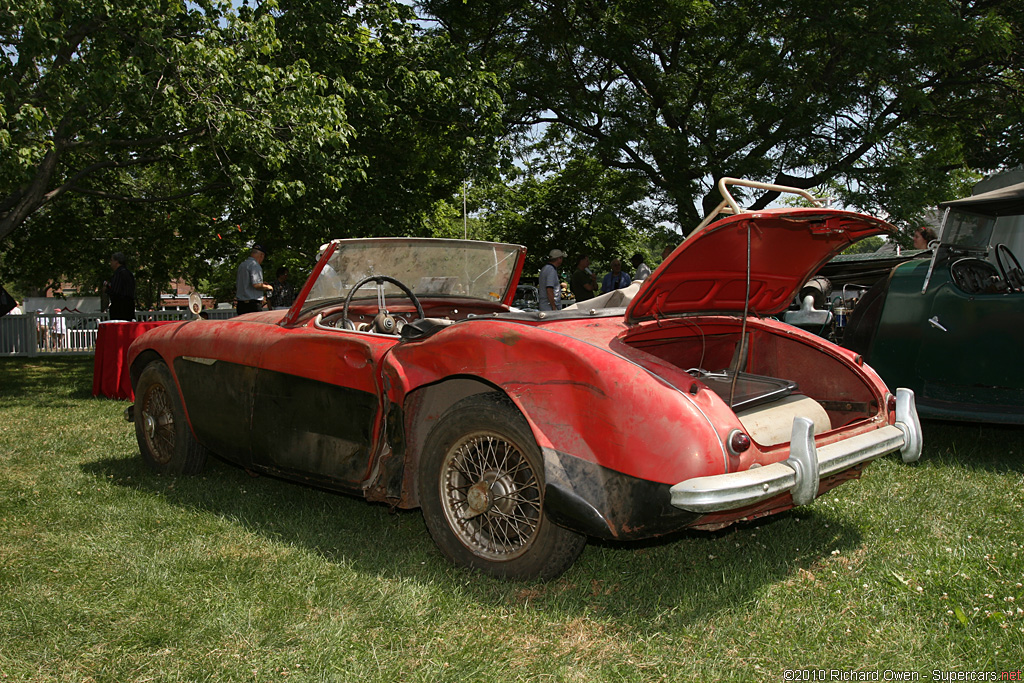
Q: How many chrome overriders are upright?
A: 2